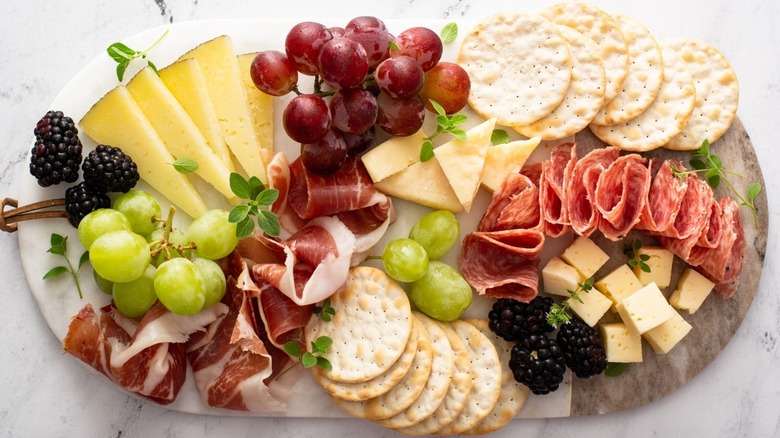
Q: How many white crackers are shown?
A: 13